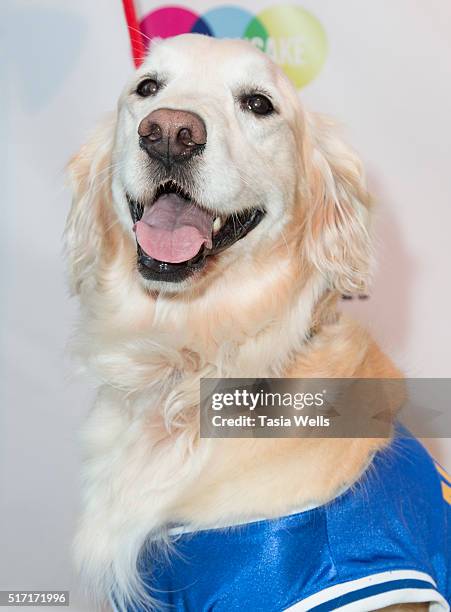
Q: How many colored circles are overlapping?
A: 3